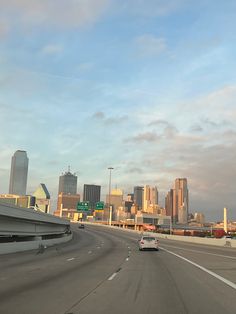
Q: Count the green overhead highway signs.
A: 2